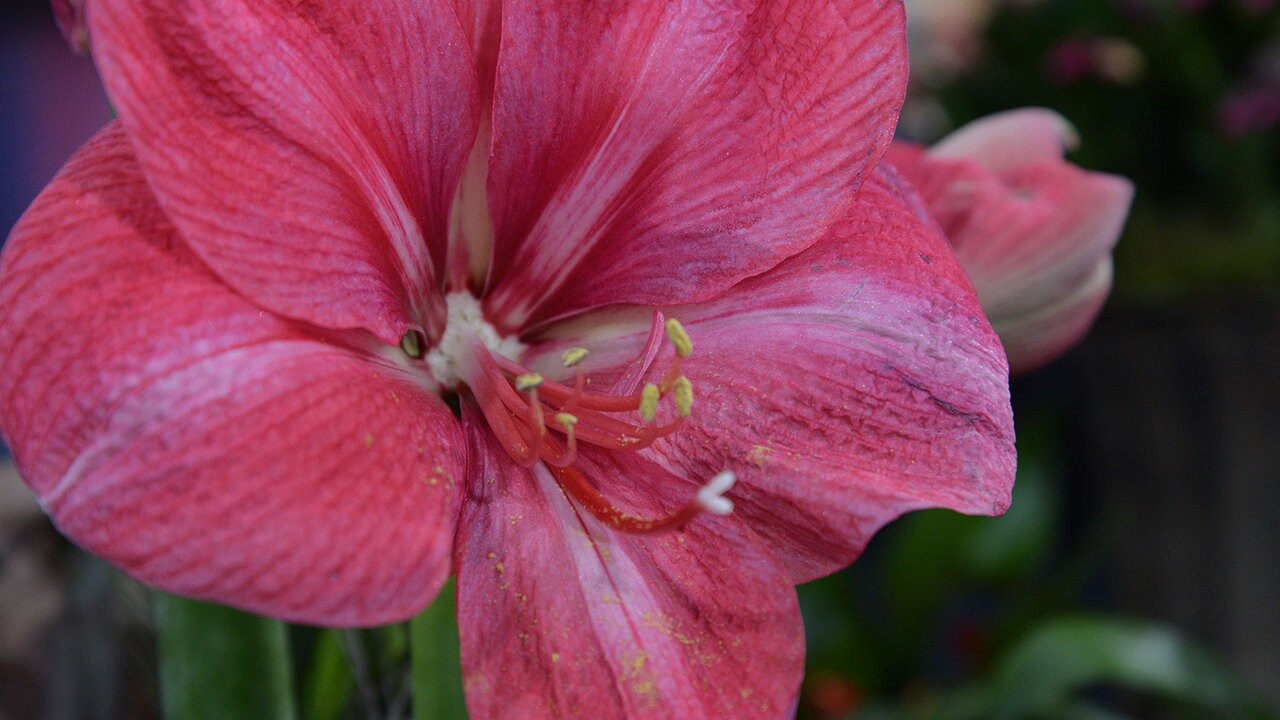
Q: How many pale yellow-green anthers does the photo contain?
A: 6